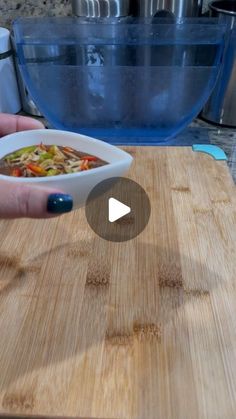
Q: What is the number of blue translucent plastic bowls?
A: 1